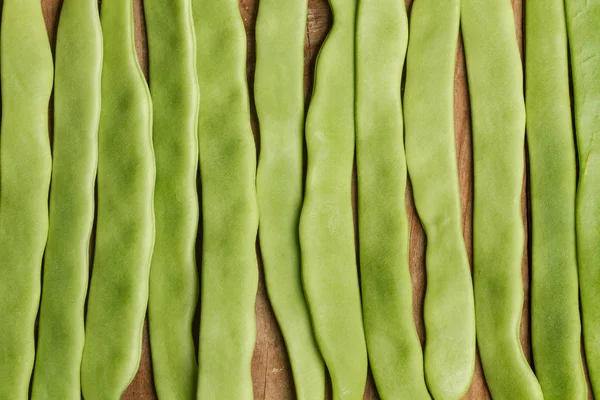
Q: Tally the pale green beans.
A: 12